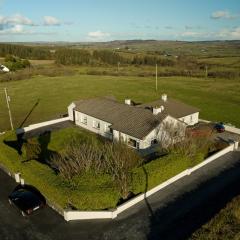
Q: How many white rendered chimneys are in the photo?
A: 3